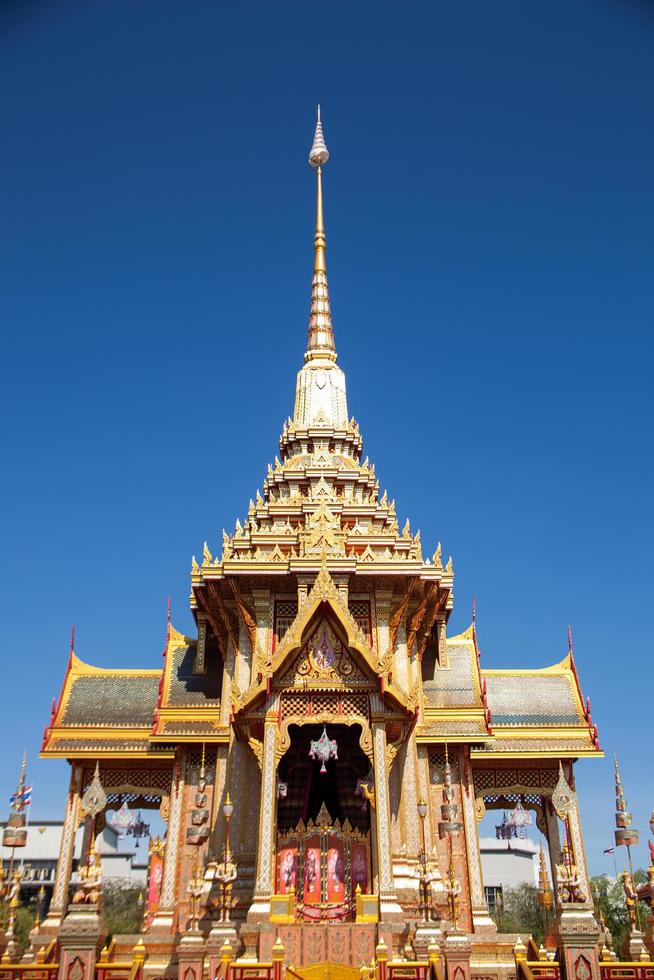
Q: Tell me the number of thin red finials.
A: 4